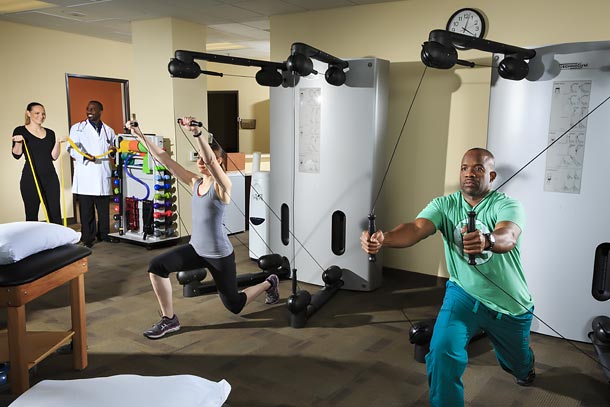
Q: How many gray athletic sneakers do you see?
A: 2